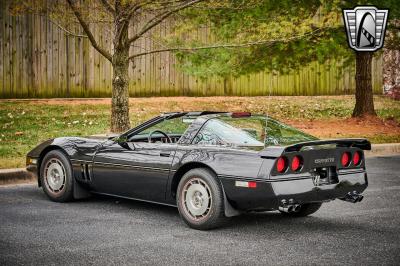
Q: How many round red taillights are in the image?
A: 4